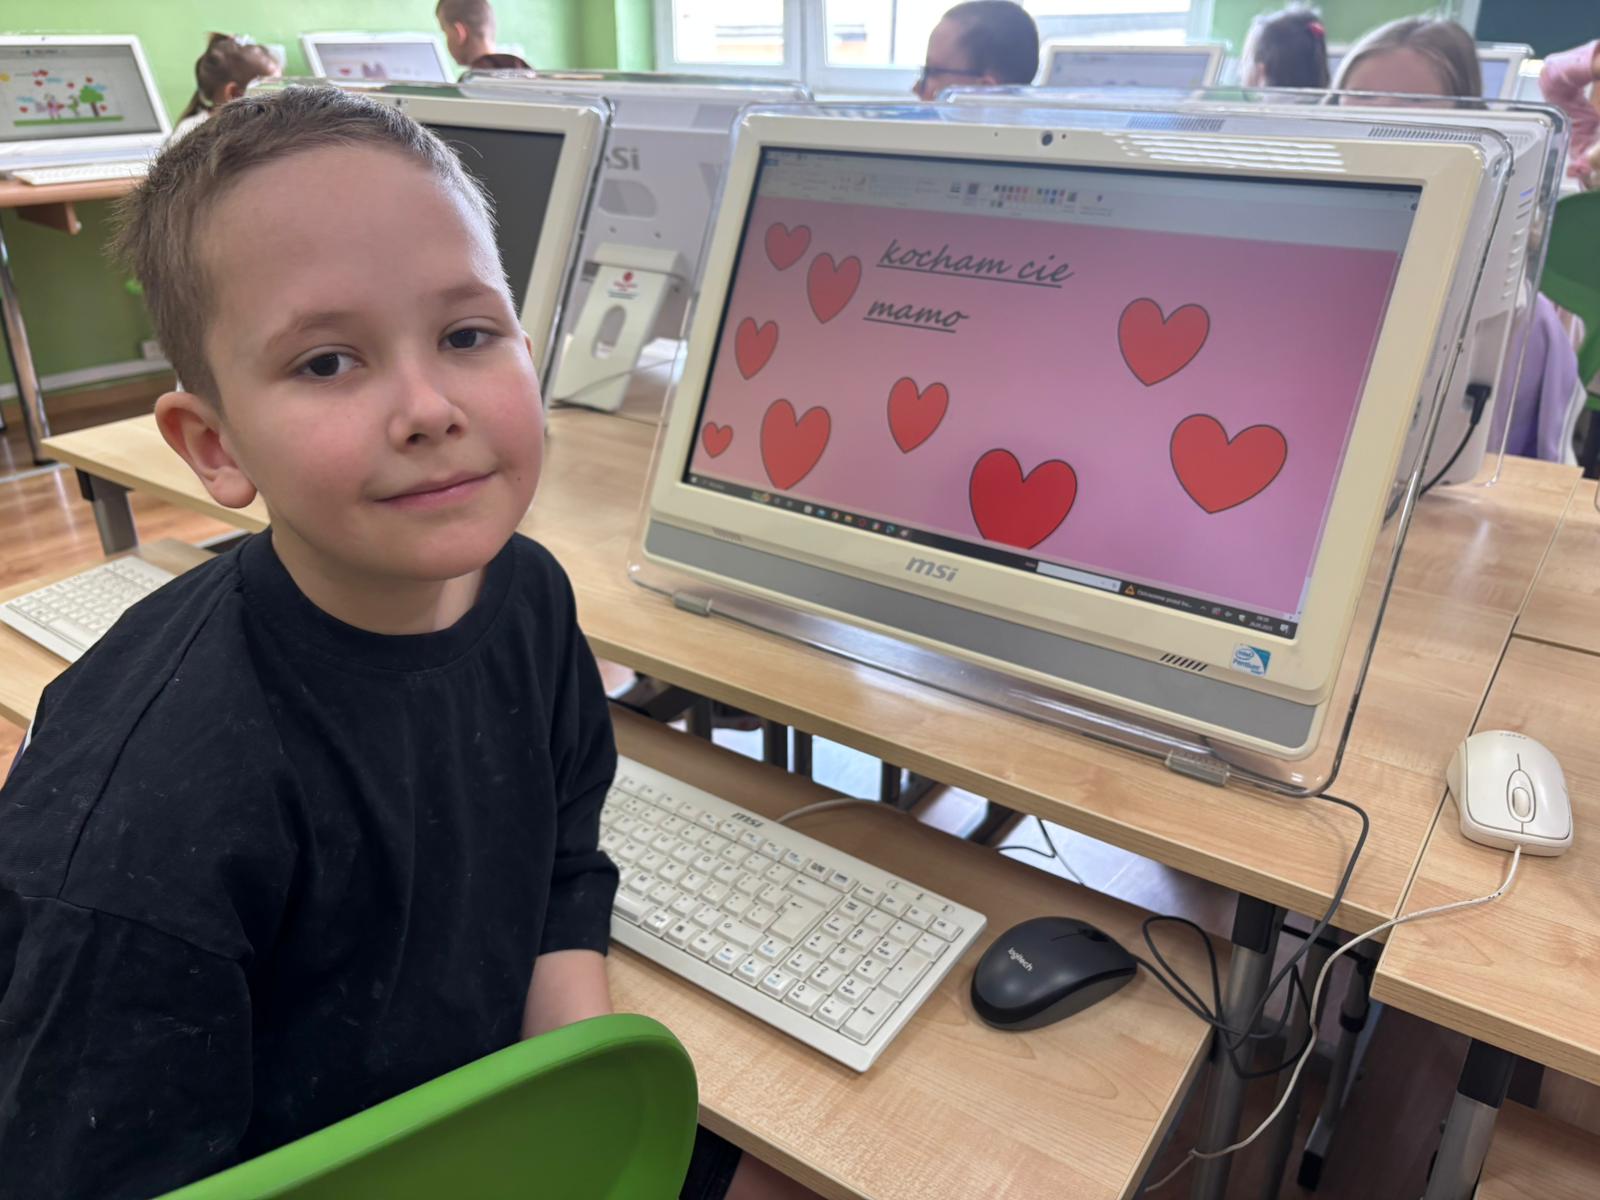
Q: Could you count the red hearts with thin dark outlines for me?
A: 9